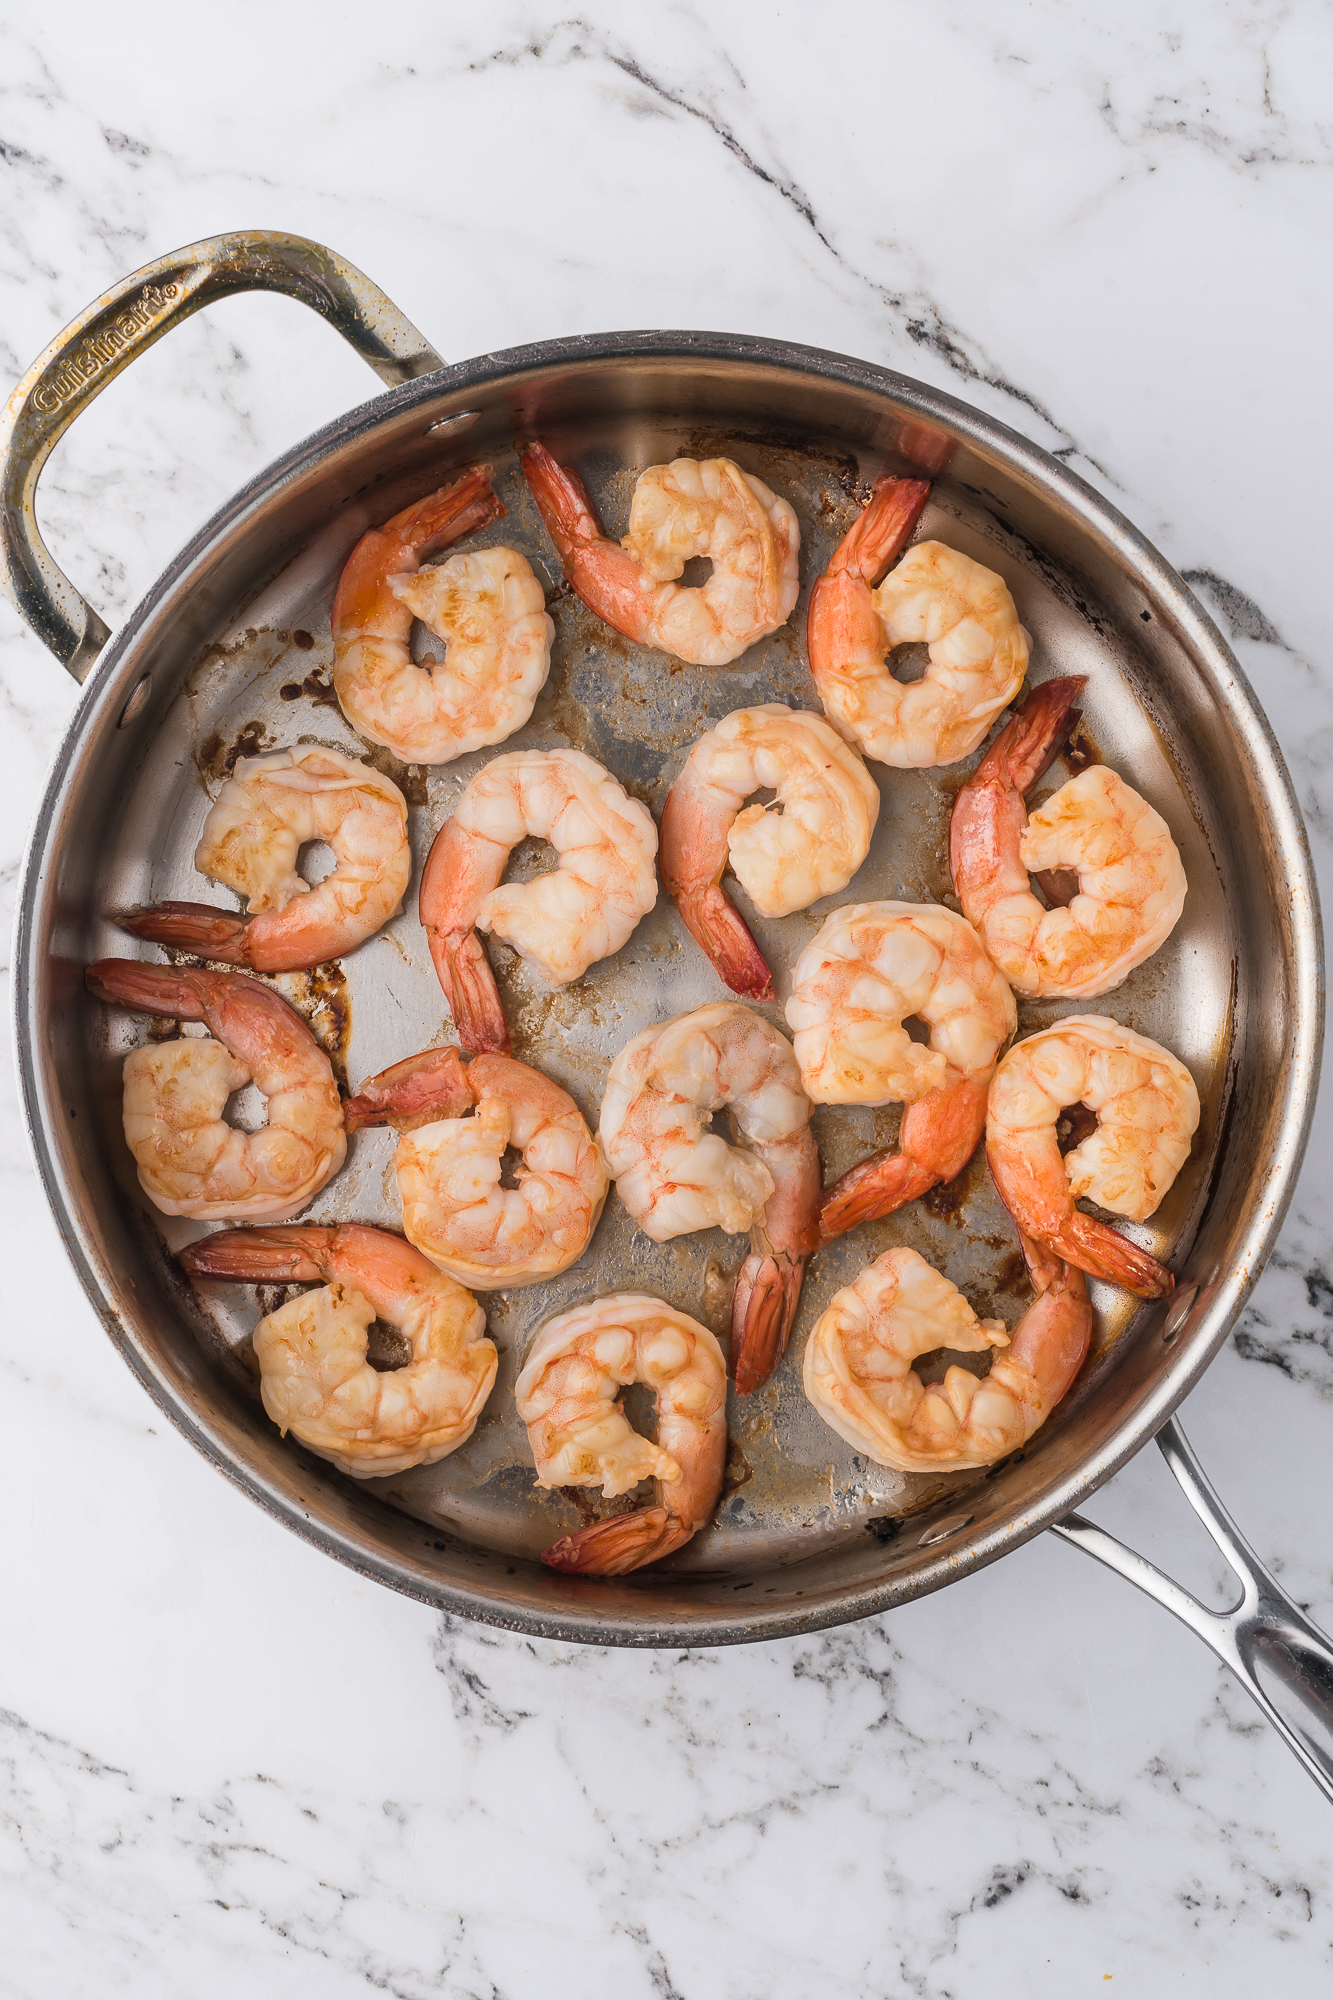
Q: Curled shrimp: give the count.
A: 15